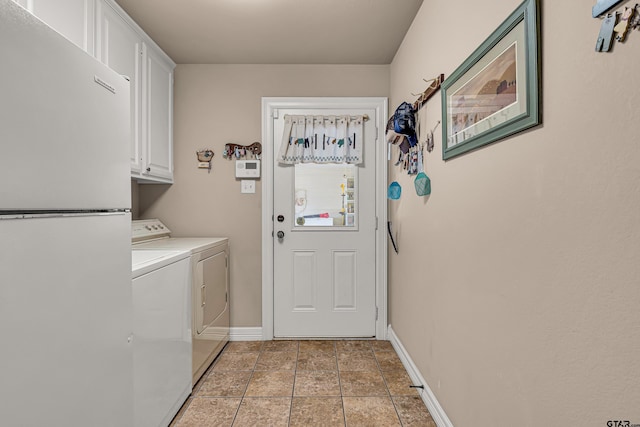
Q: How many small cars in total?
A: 0